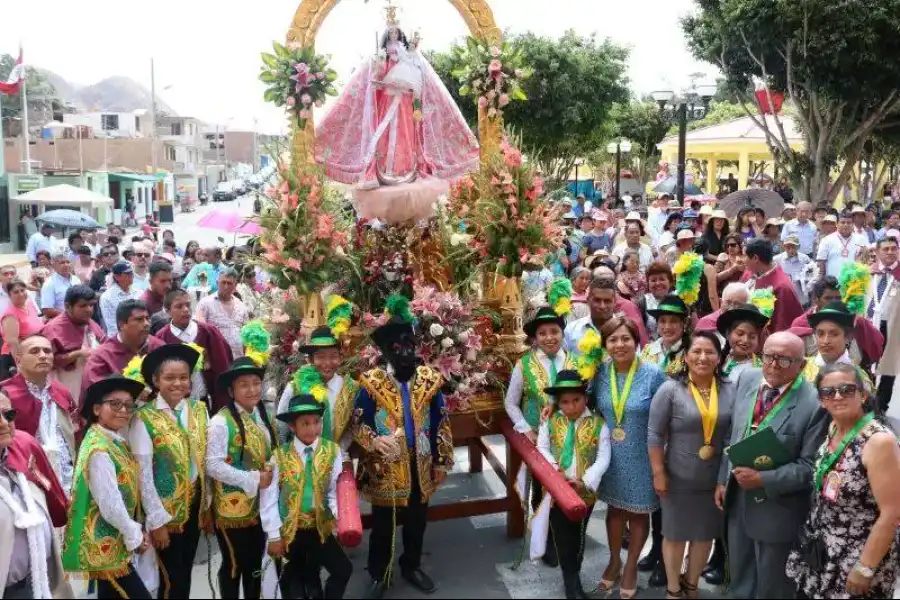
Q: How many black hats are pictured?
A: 11